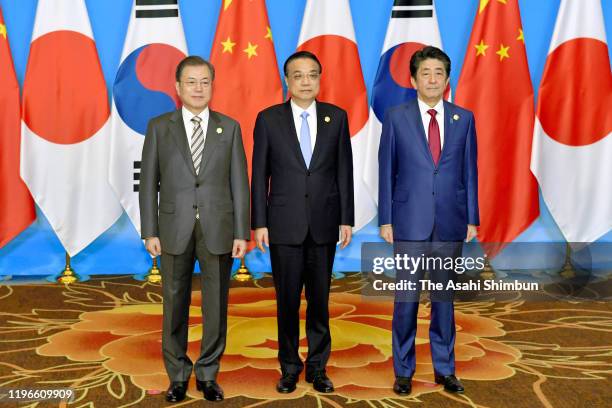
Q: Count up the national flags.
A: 8